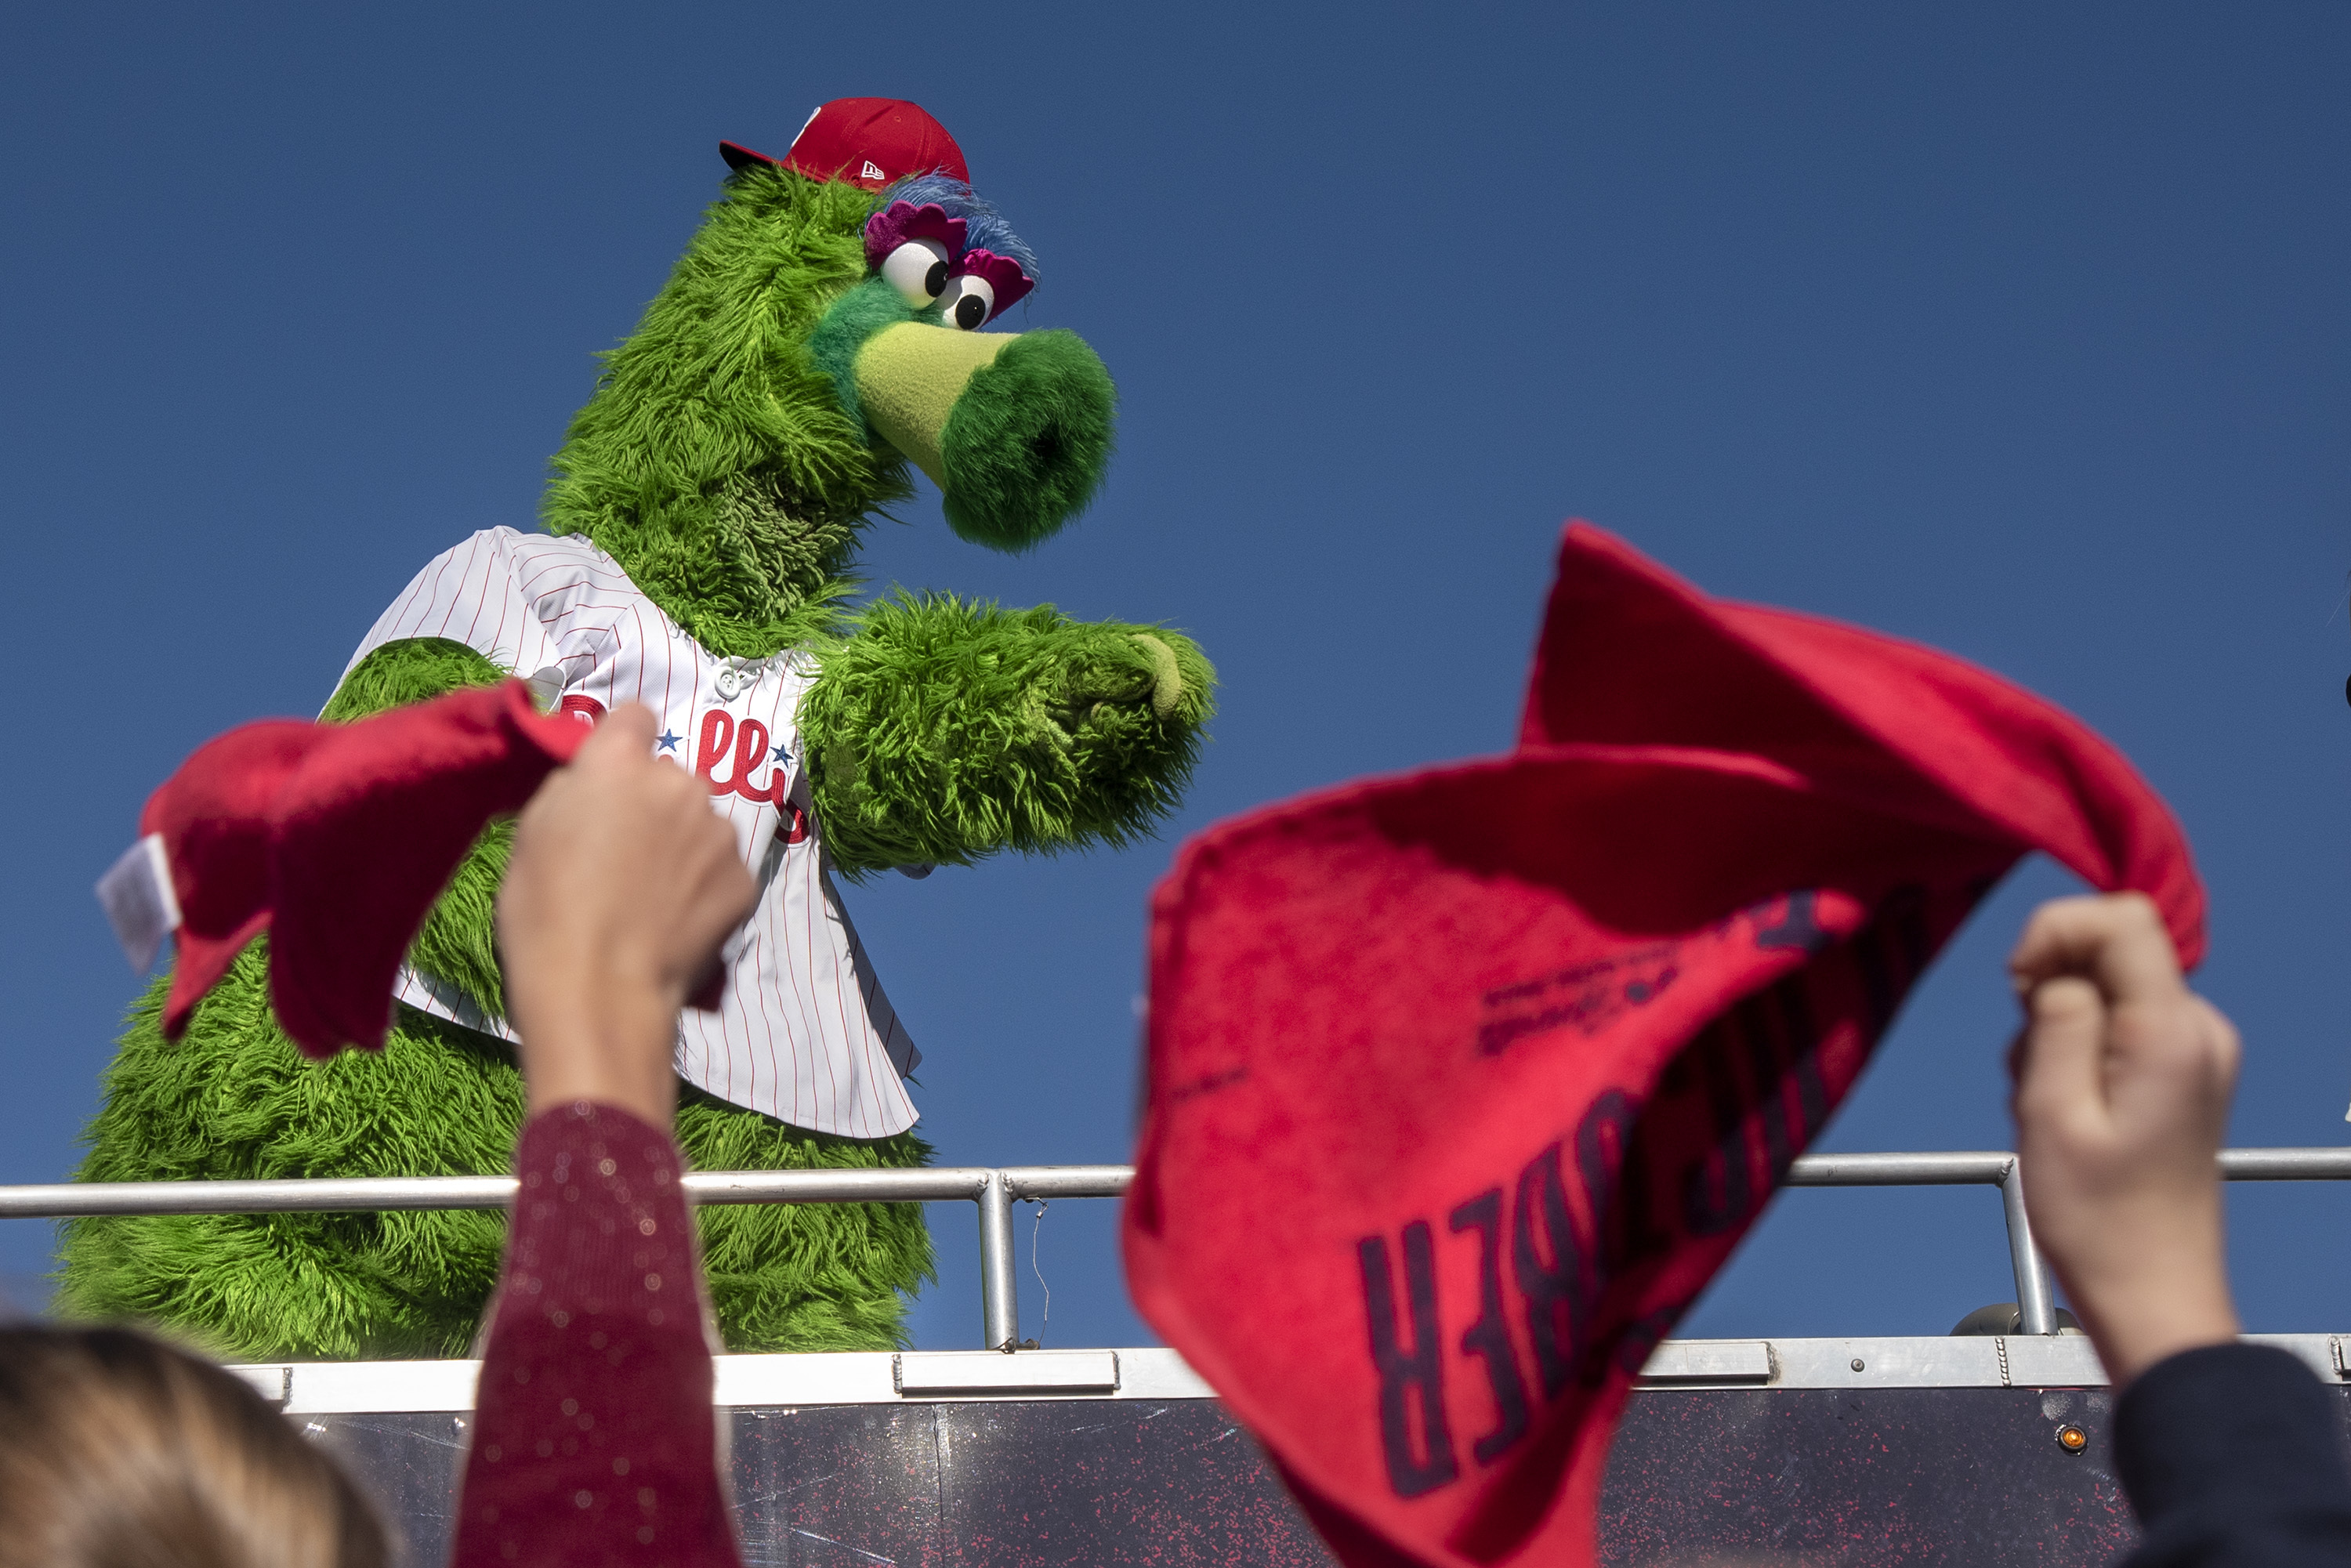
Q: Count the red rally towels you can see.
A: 2